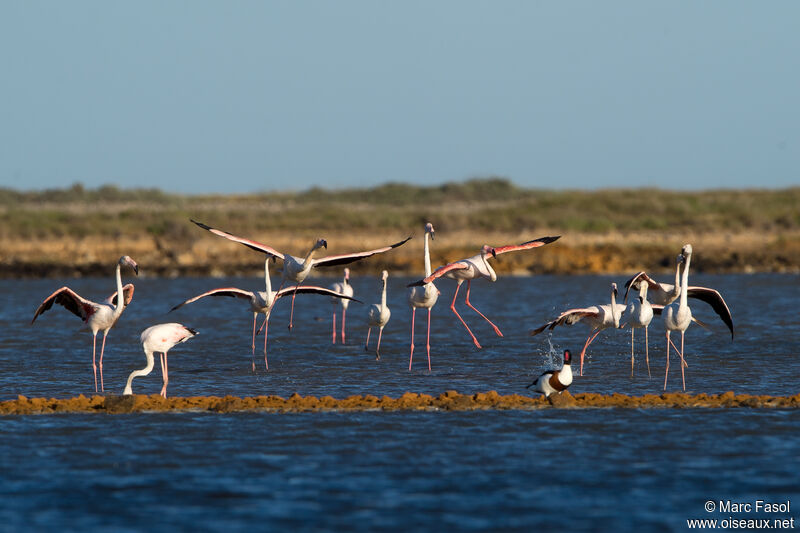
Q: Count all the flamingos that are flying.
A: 2